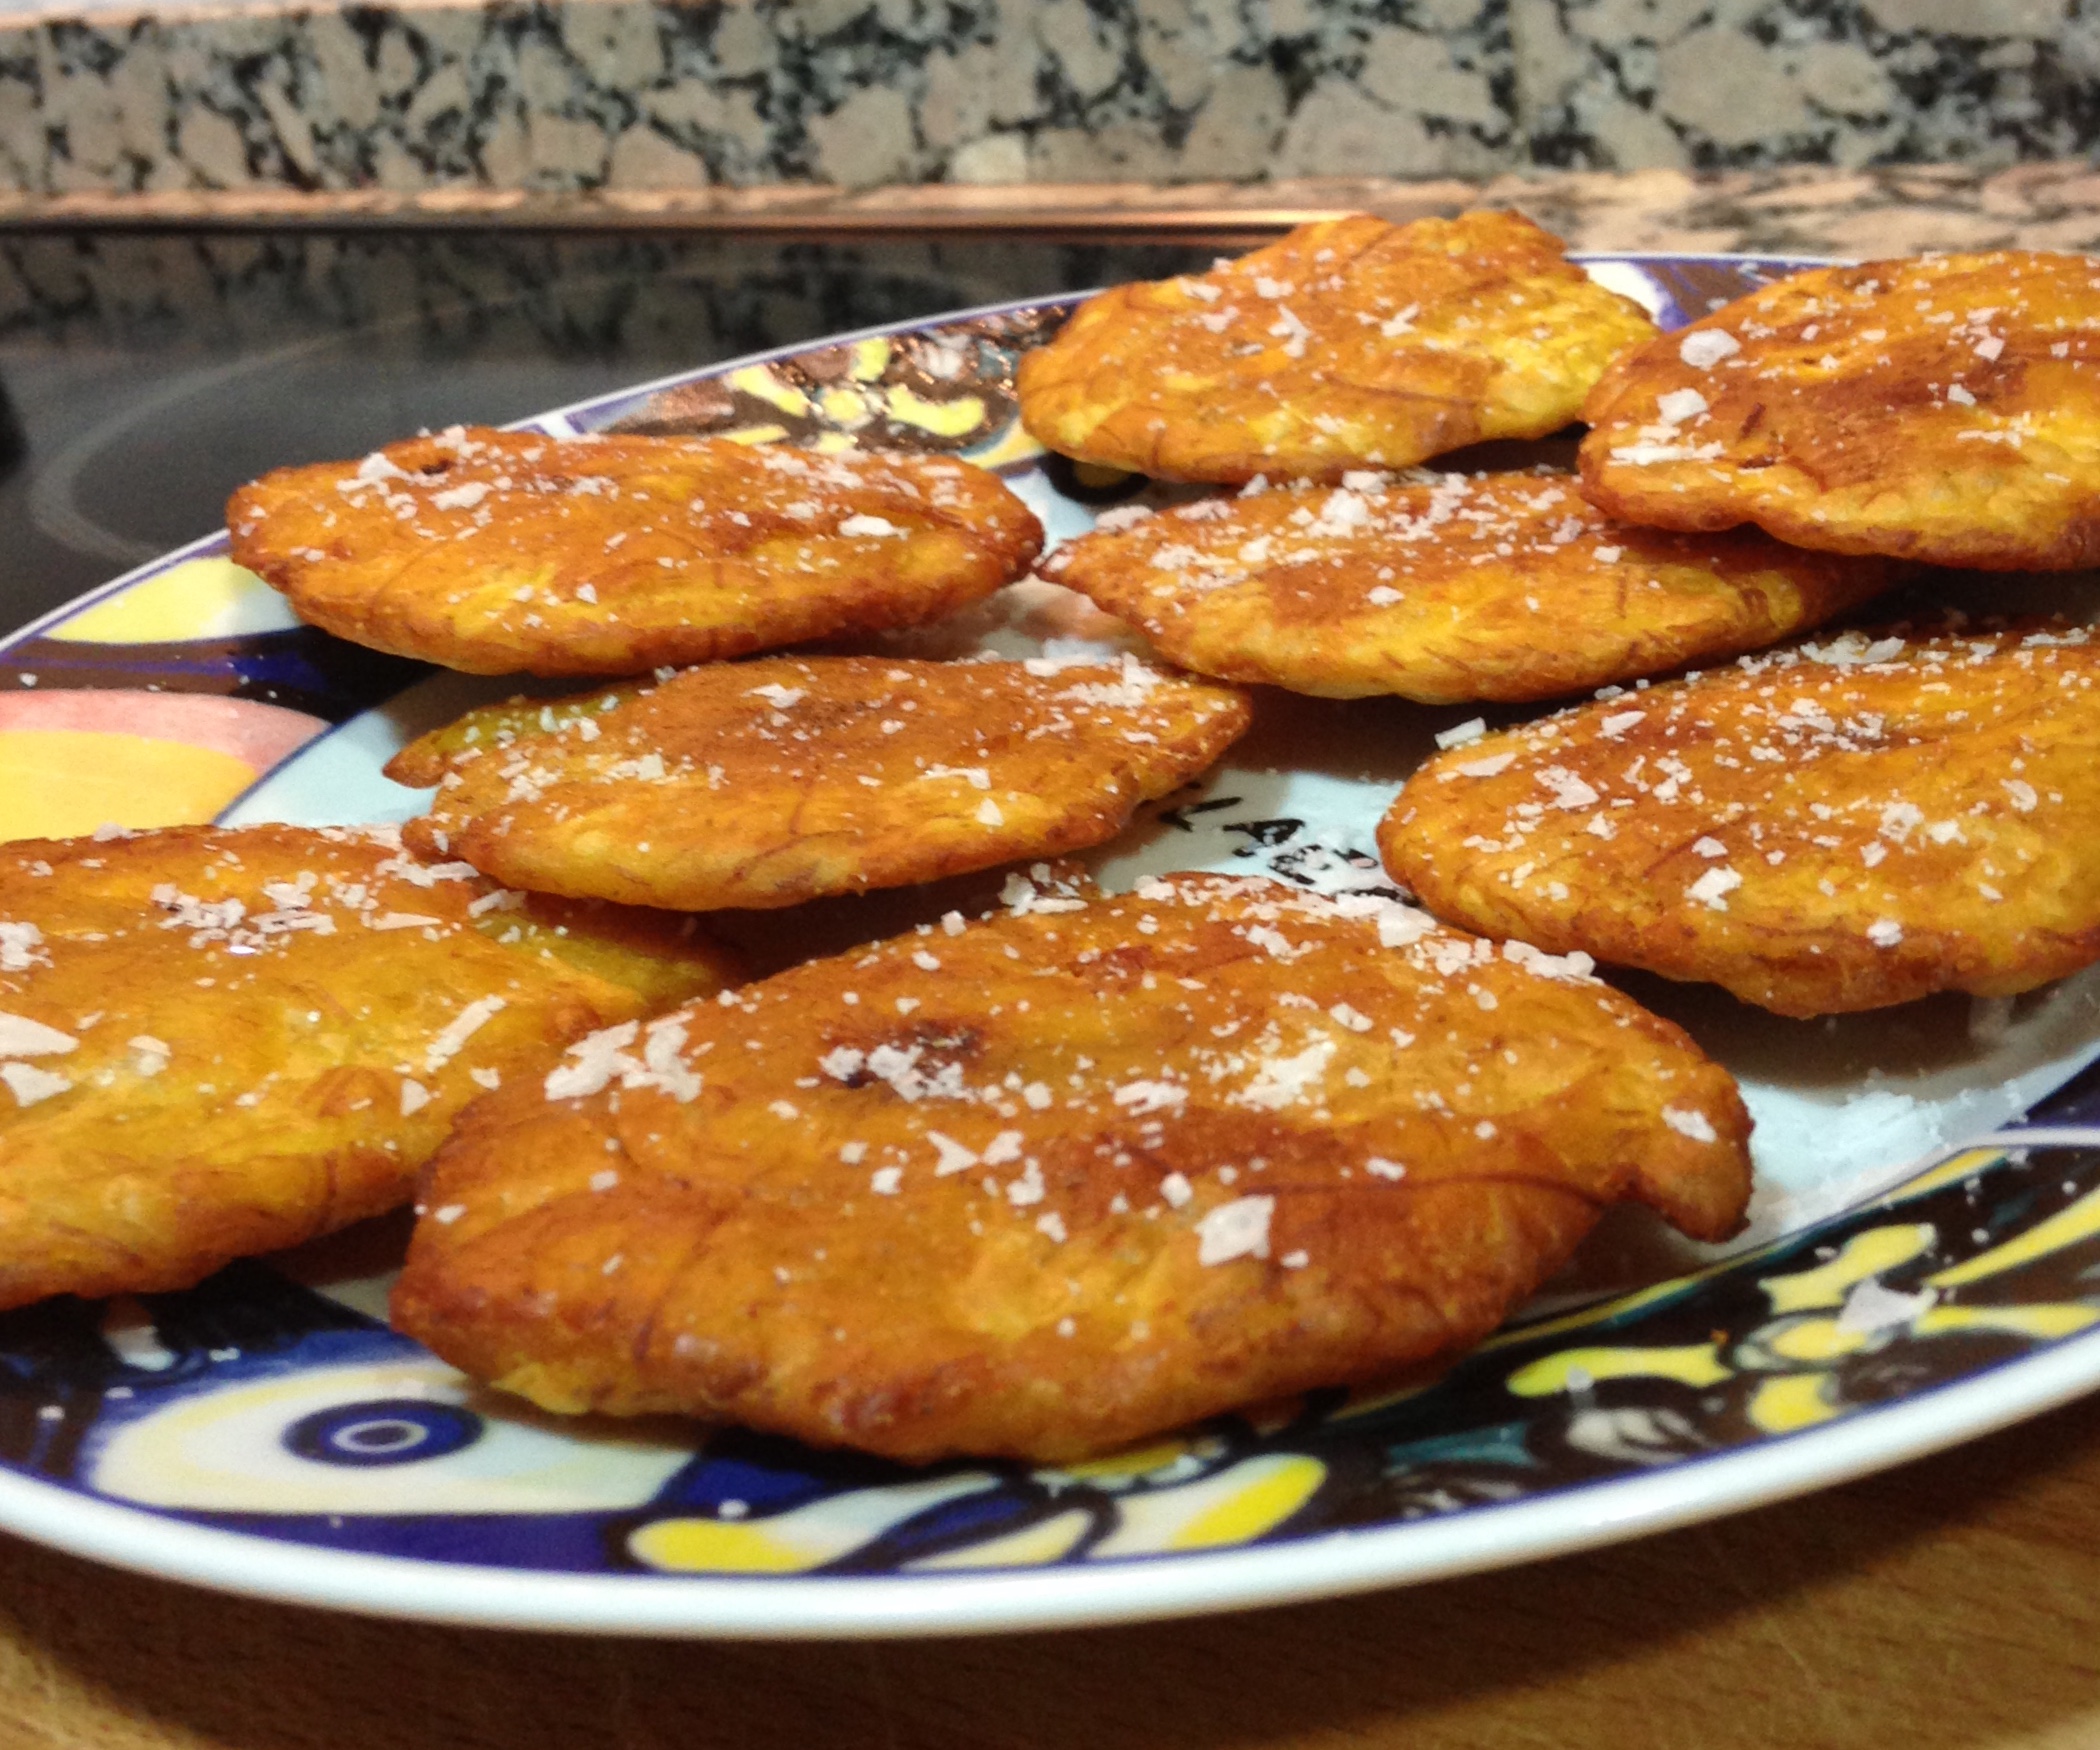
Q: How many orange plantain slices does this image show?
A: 8